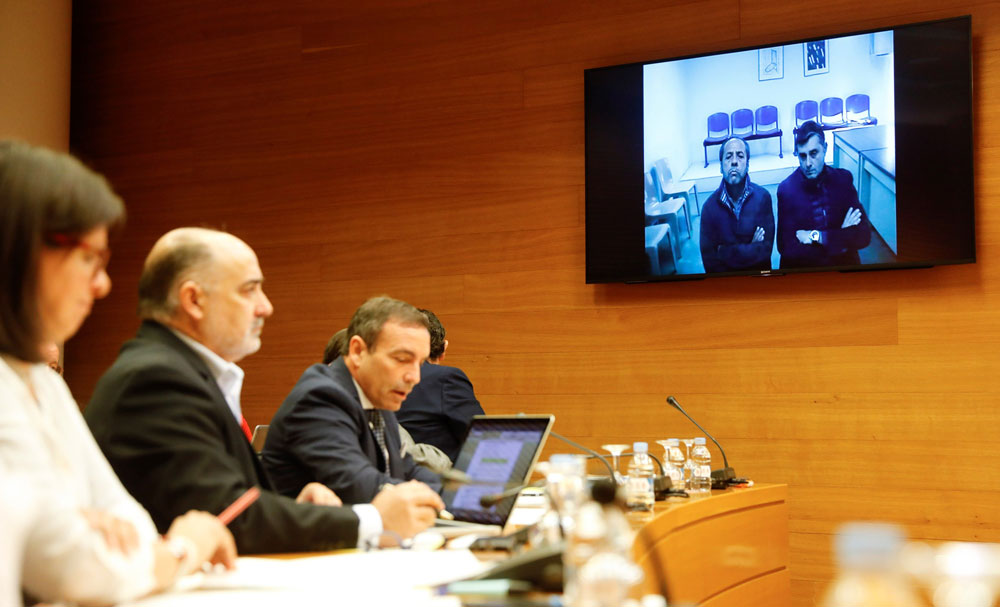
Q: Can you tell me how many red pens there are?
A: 1